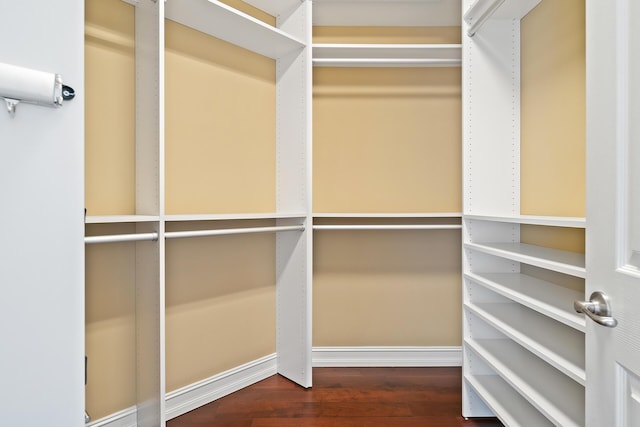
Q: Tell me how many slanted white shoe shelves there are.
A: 5